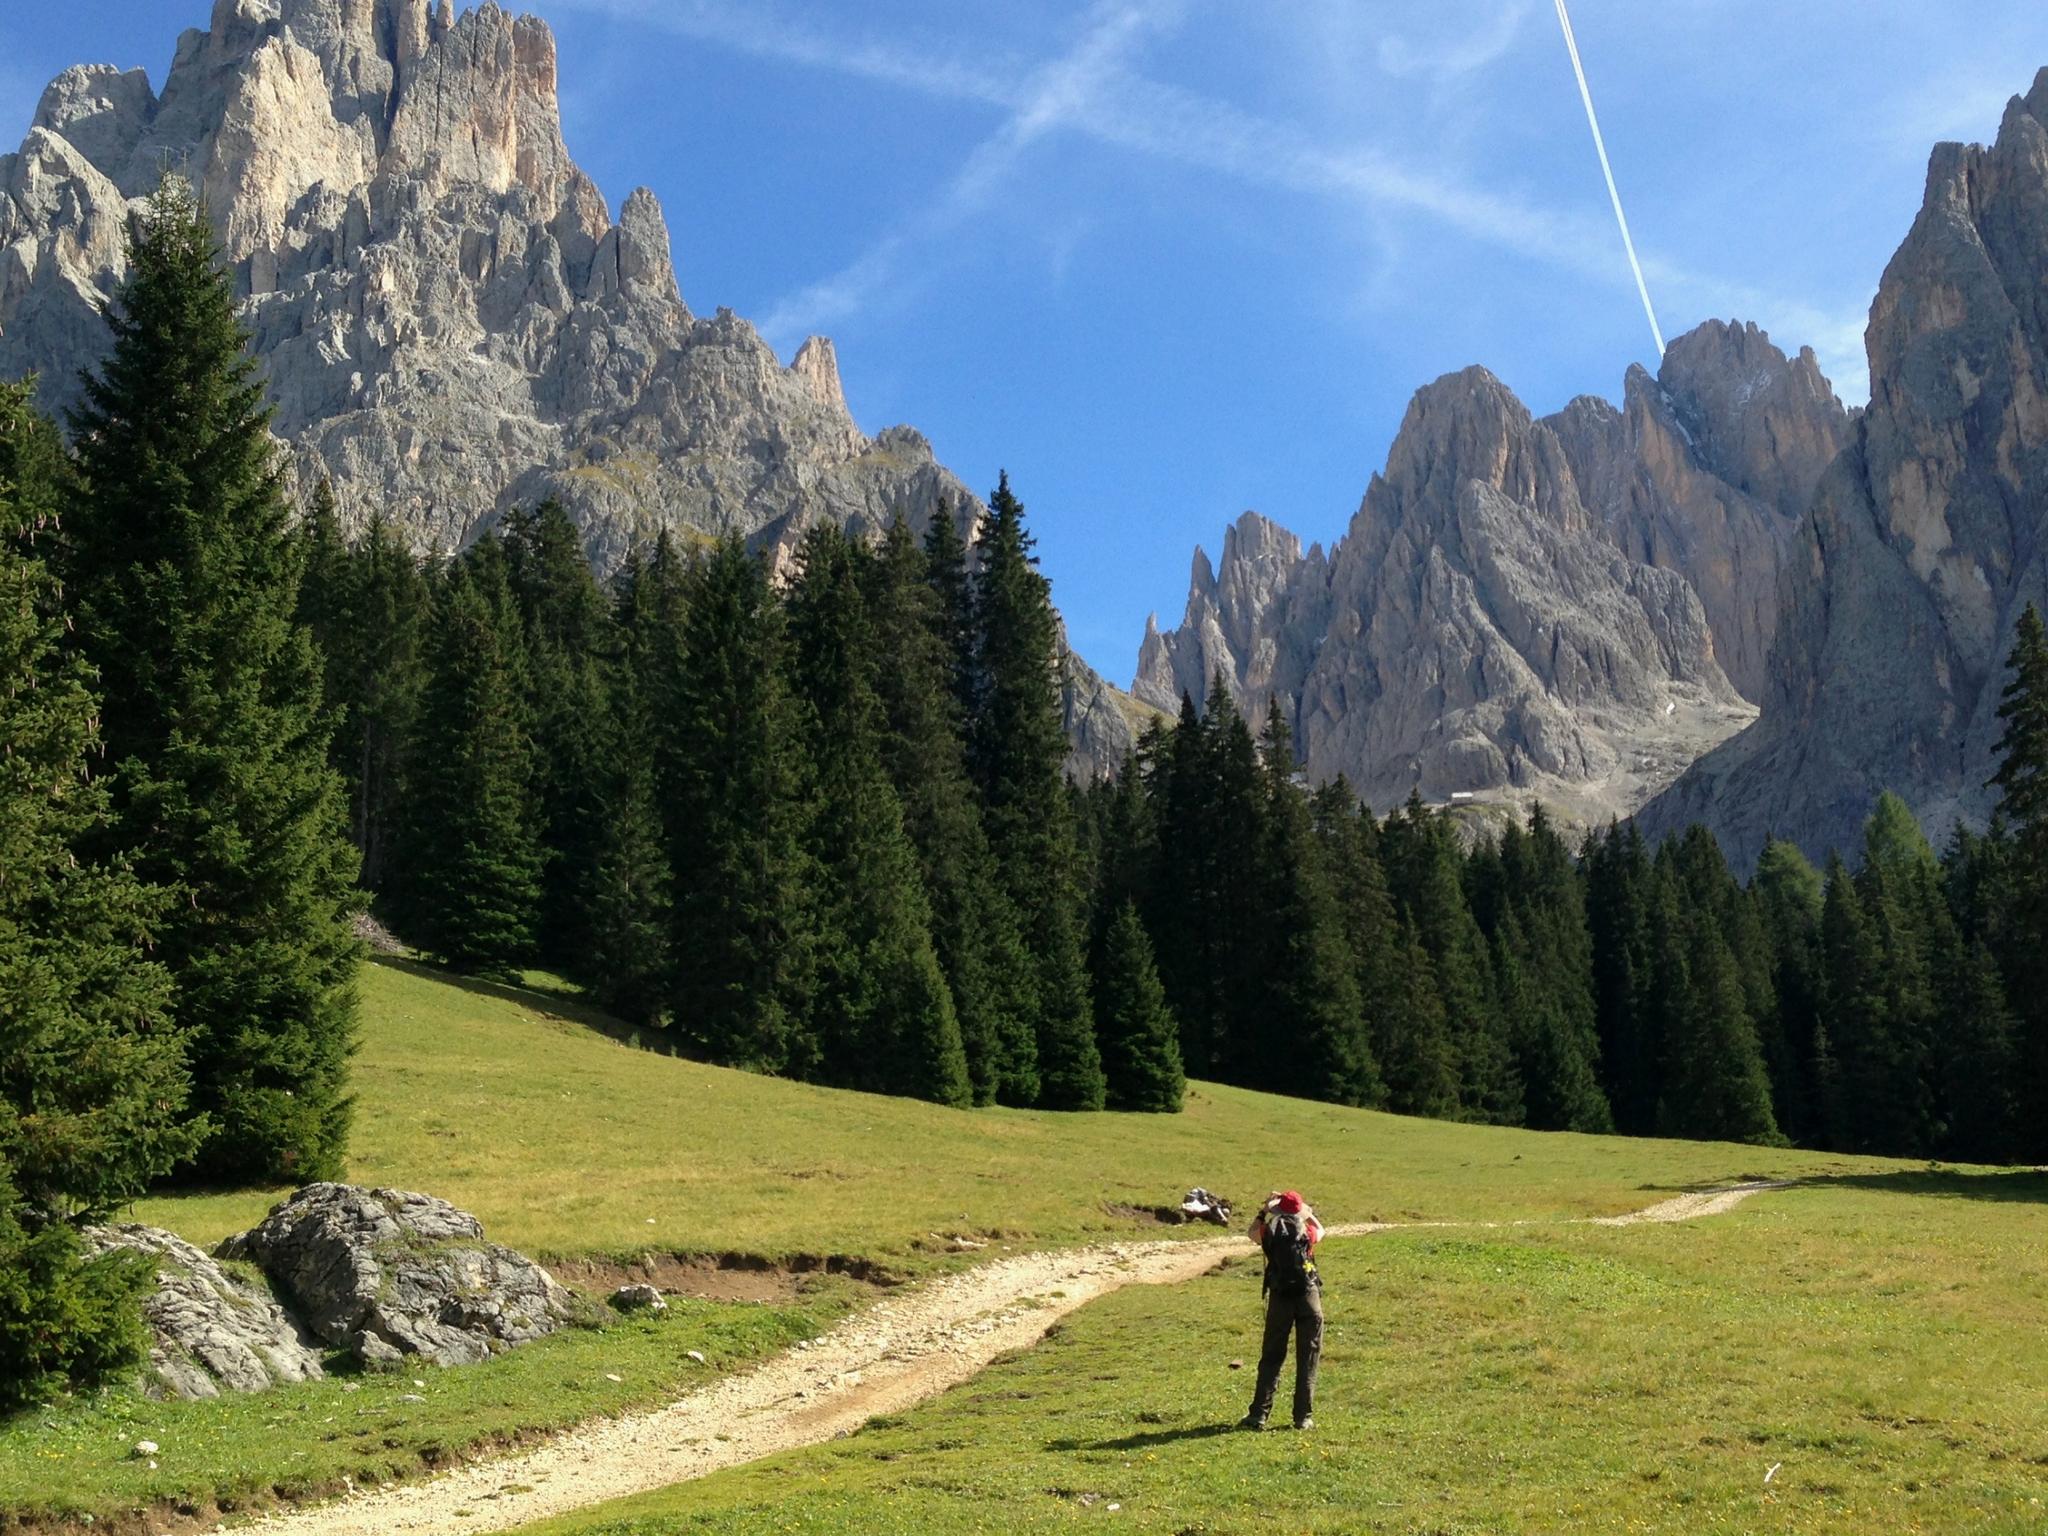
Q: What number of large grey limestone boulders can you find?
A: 2